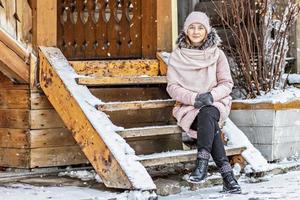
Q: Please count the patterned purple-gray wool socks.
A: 2